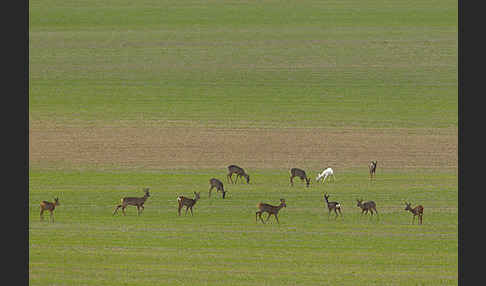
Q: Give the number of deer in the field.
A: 12